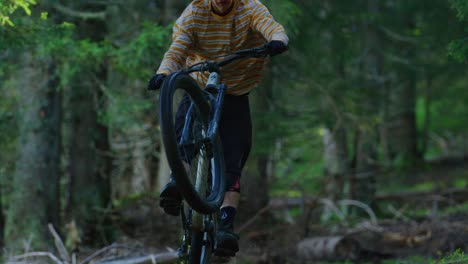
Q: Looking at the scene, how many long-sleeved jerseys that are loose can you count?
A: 1